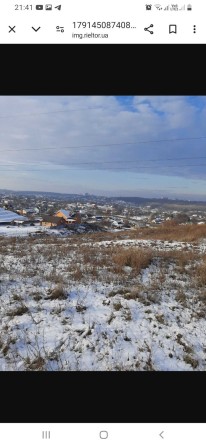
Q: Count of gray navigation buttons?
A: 3